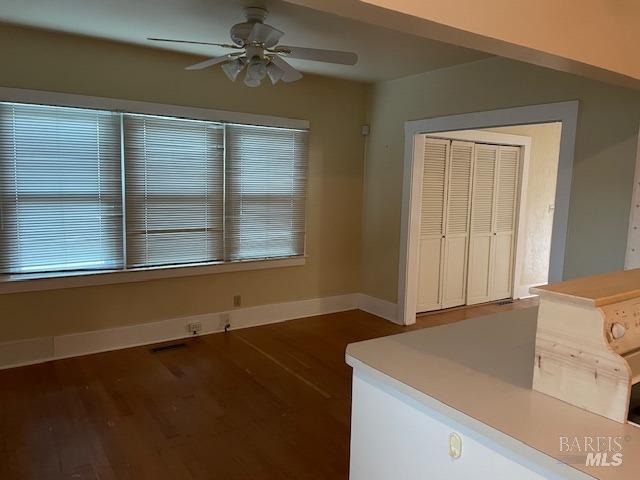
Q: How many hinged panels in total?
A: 4